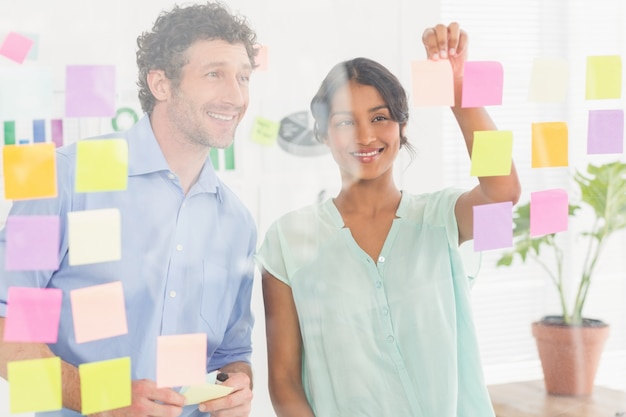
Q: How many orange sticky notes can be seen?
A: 2